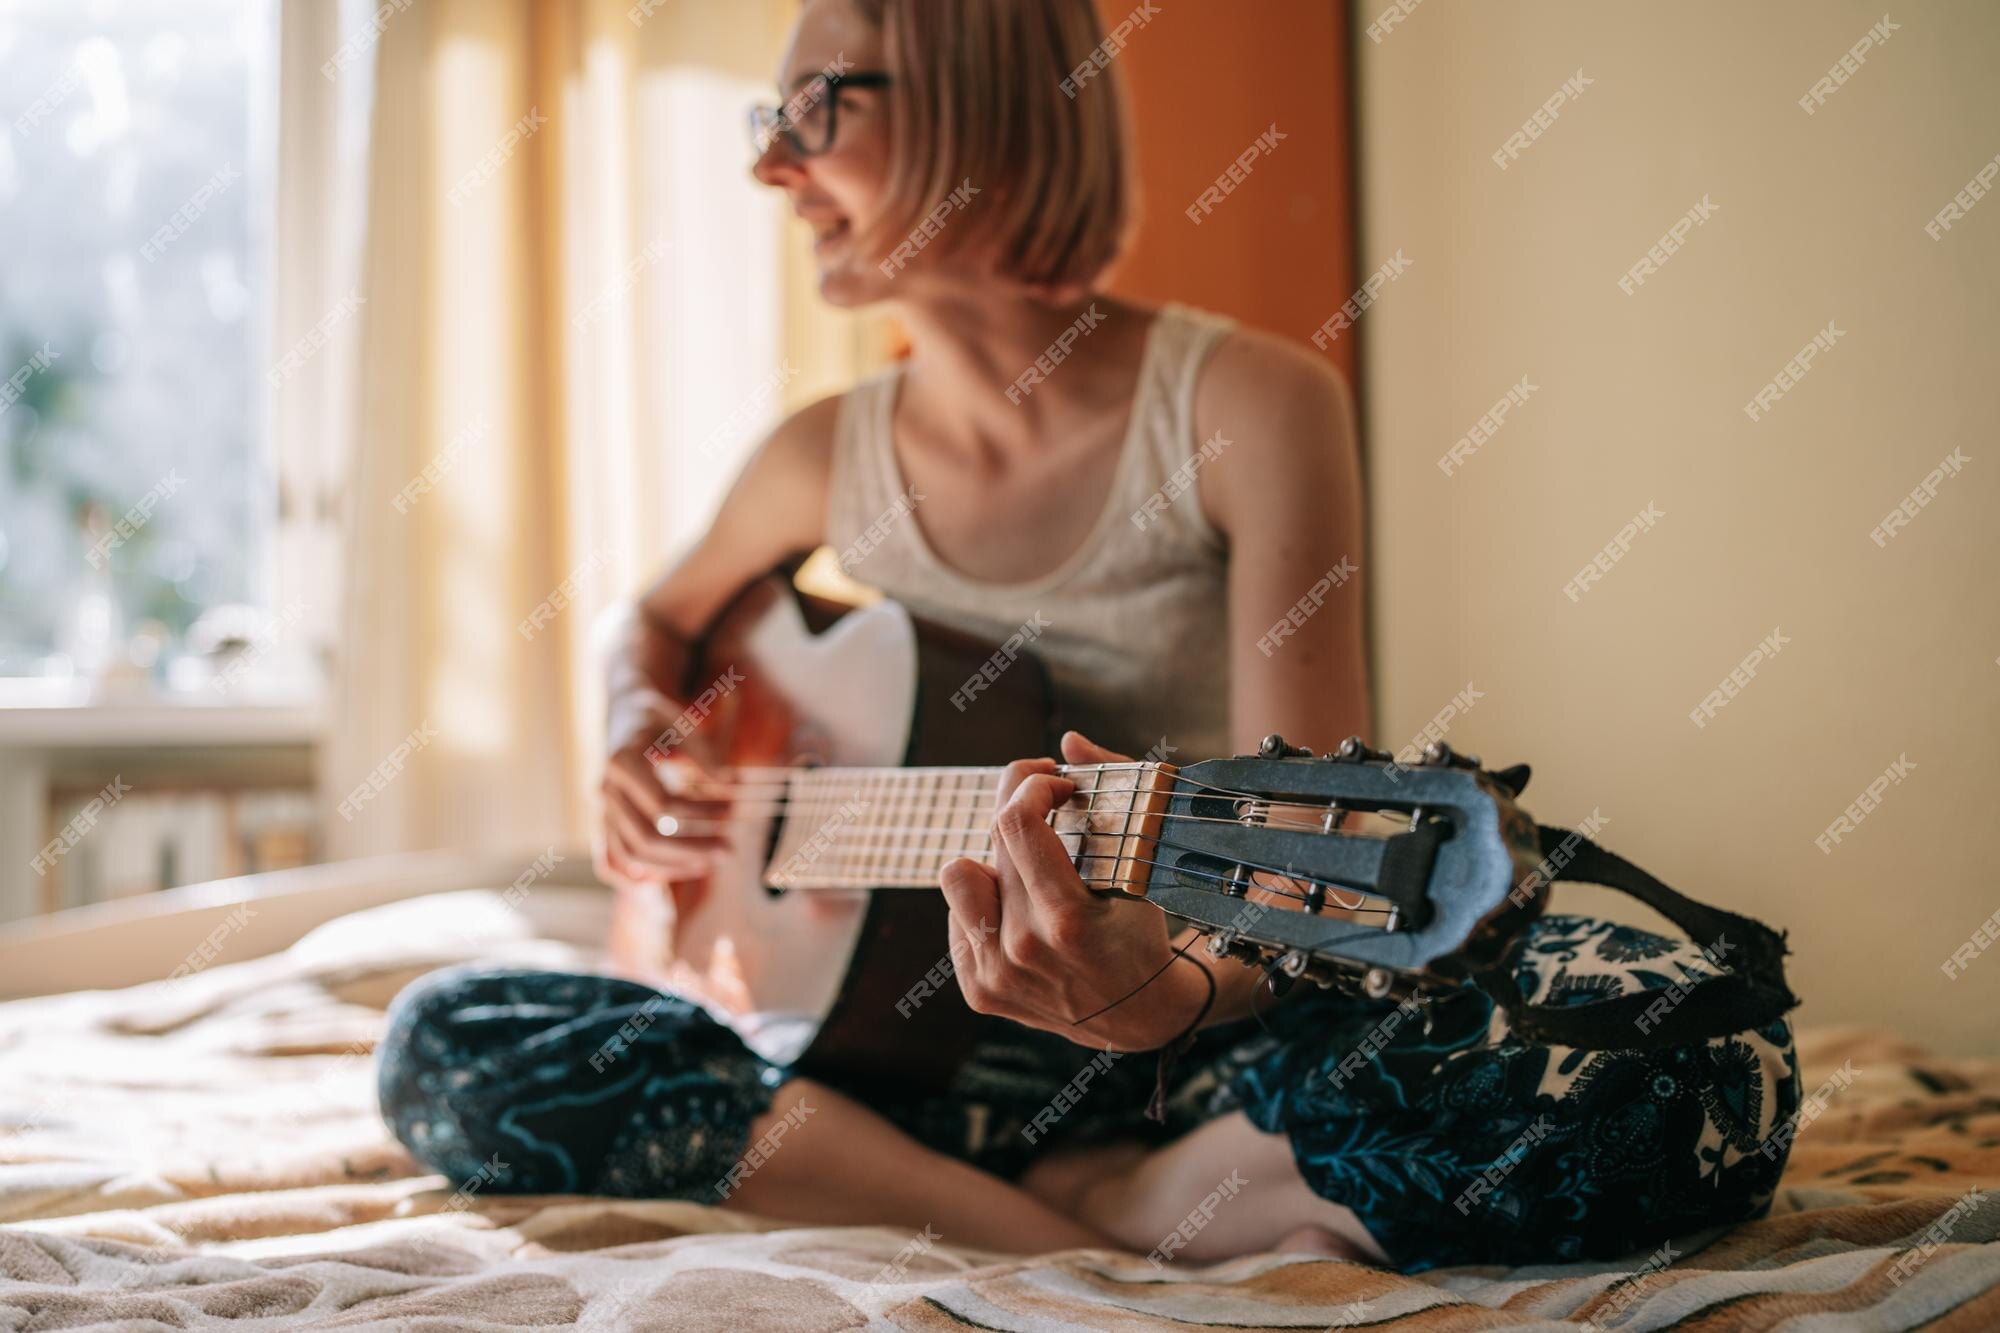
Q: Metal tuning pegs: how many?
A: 6